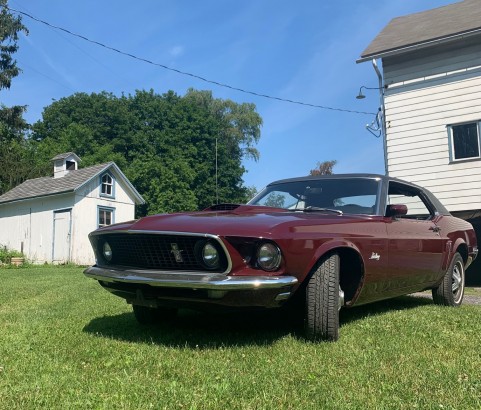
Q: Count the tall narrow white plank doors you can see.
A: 1